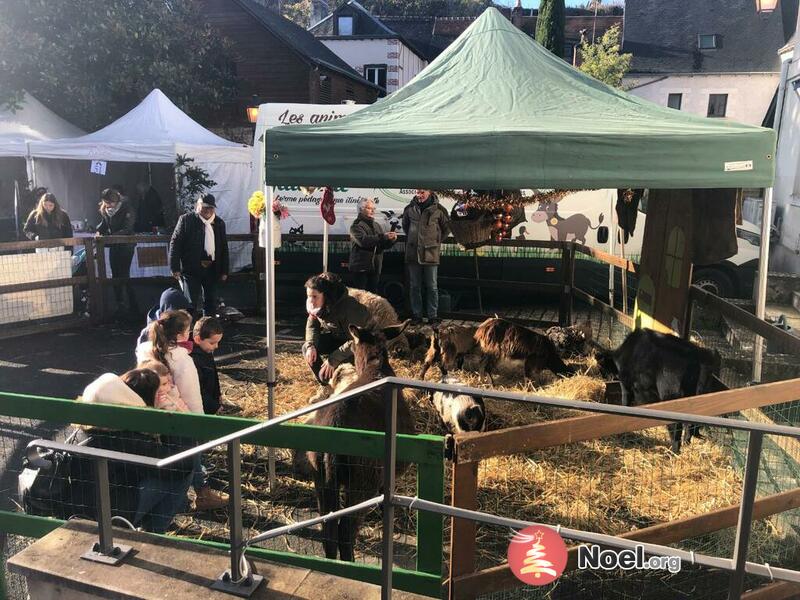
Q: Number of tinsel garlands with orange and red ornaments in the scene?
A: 1